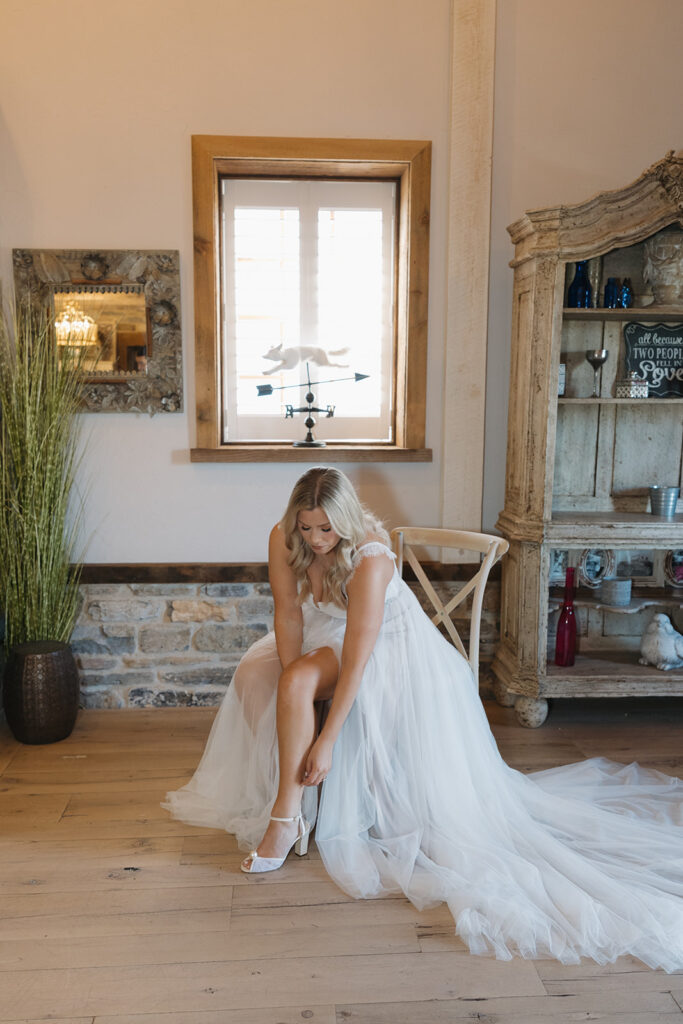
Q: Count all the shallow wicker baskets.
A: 0